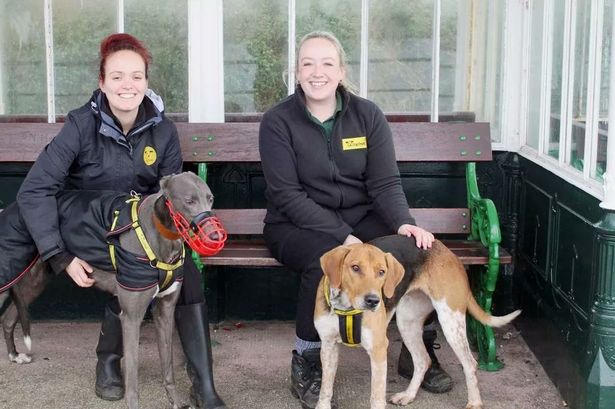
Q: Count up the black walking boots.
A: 2